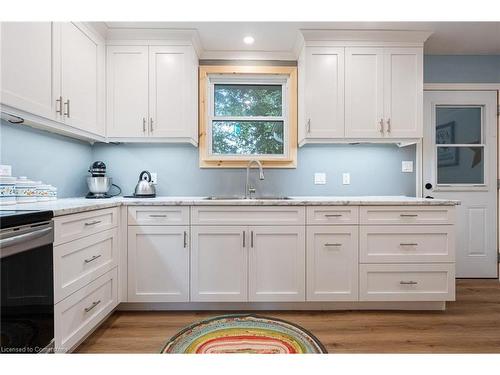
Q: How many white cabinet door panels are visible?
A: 11